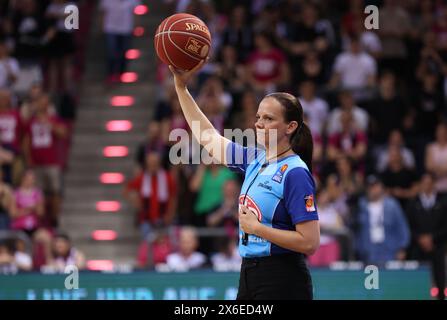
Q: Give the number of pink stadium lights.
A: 11